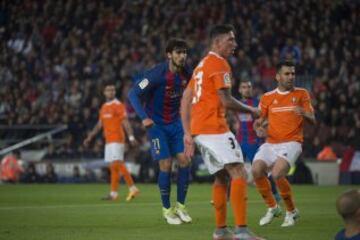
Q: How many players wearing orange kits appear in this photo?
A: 3